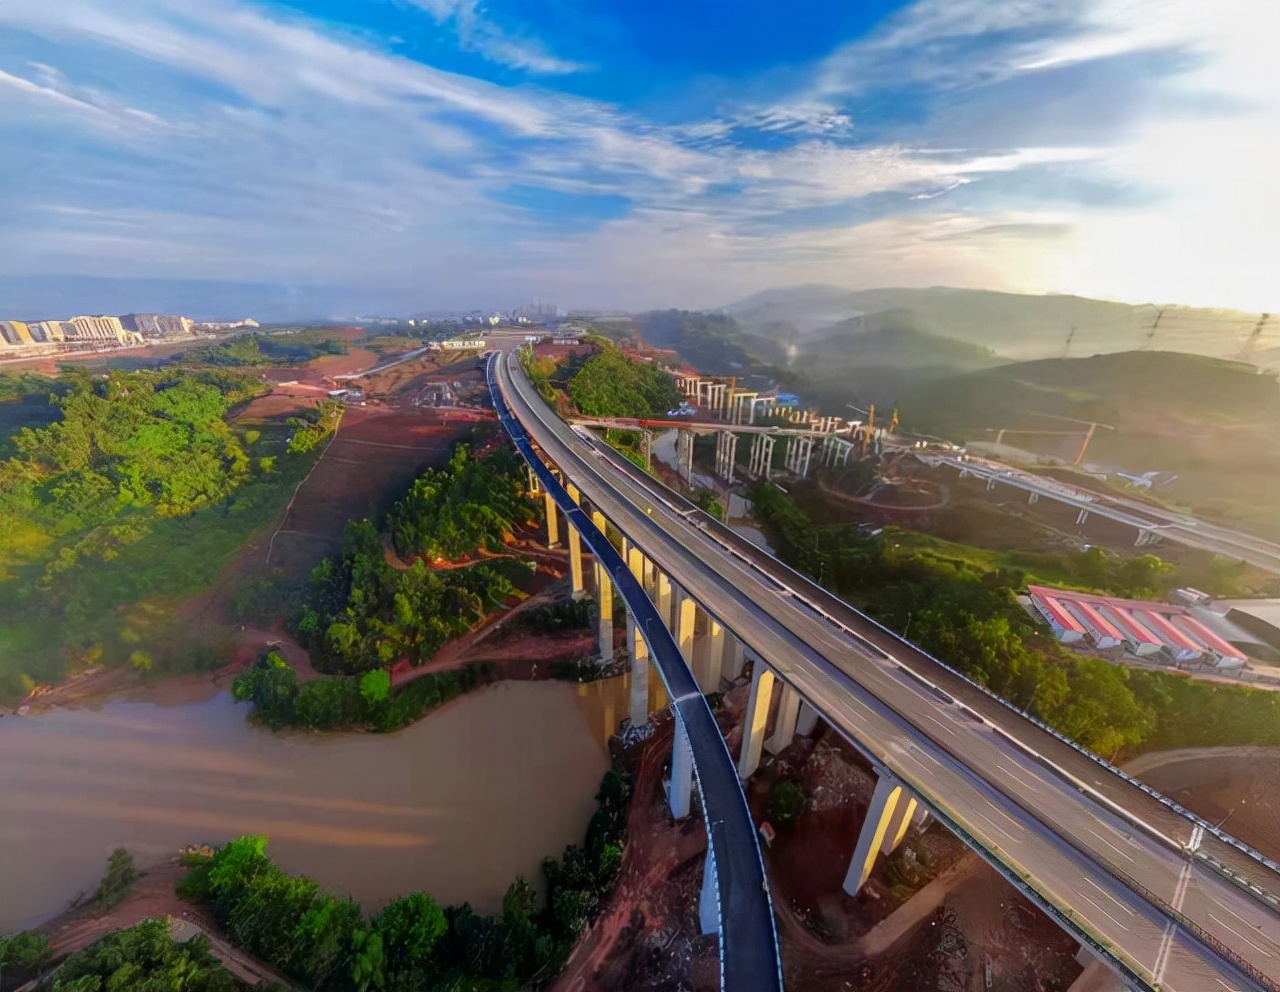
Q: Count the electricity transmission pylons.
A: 3